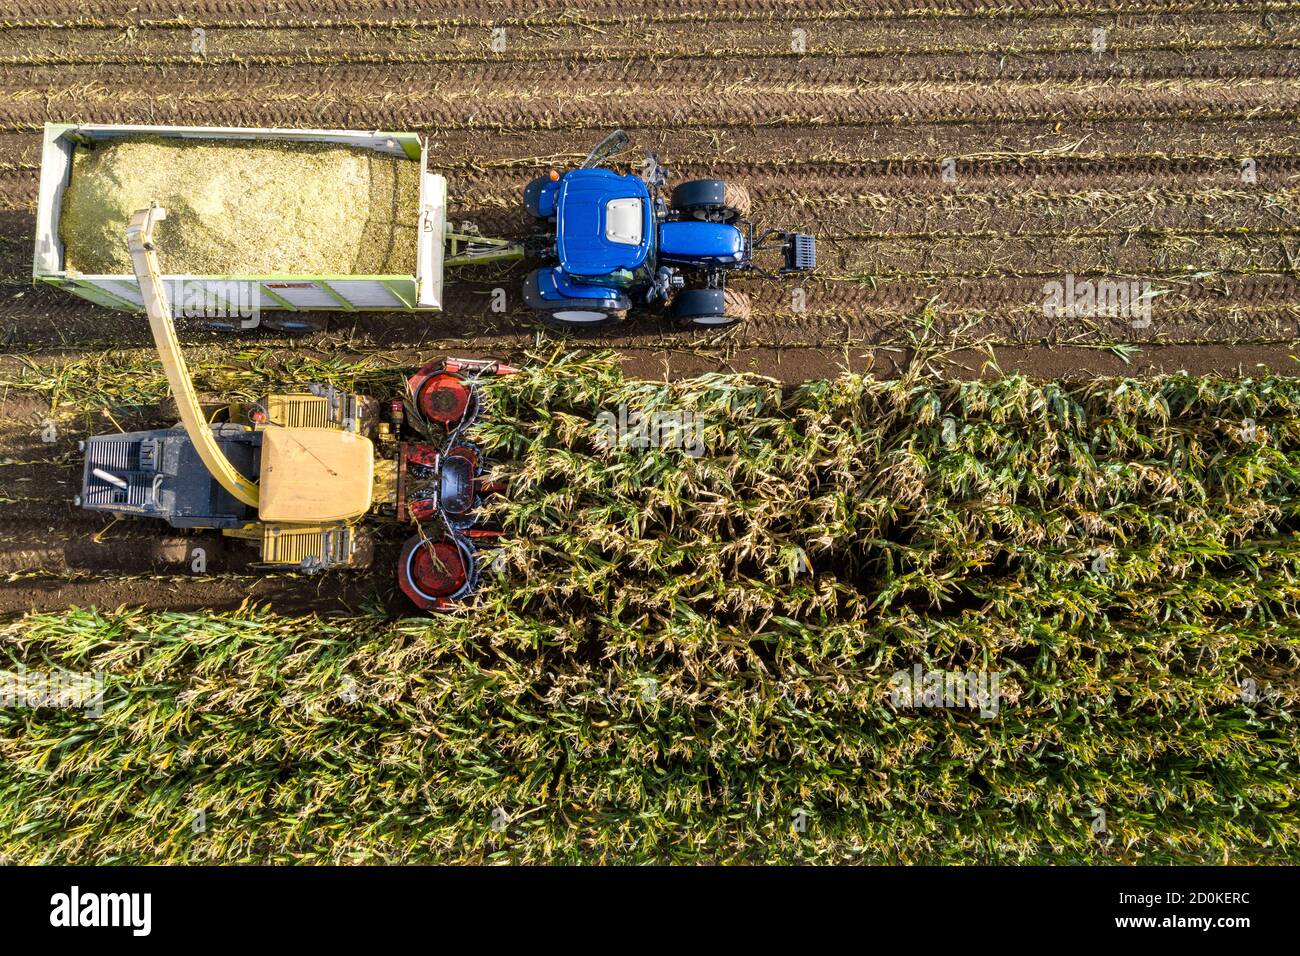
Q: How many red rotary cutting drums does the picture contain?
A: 2